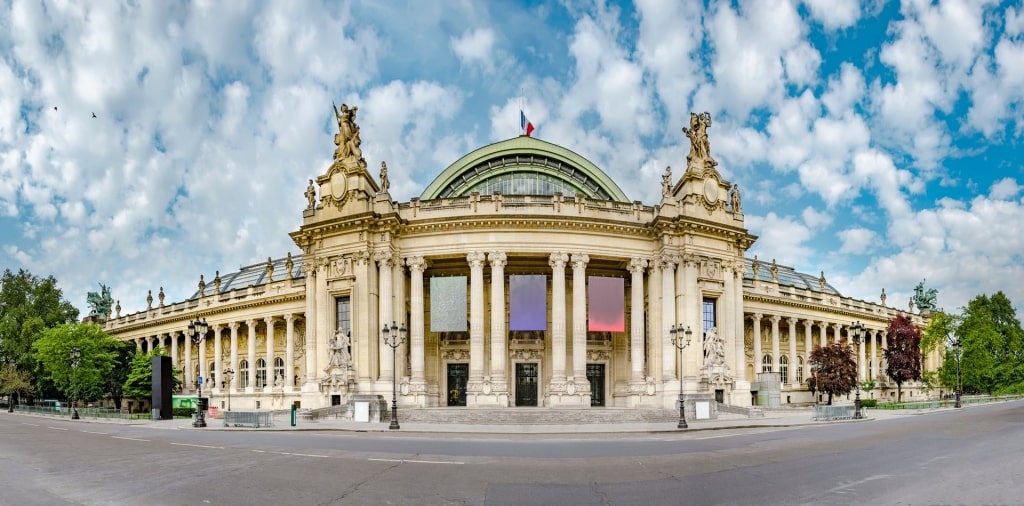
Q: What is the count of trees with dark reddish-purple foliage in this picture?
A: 2